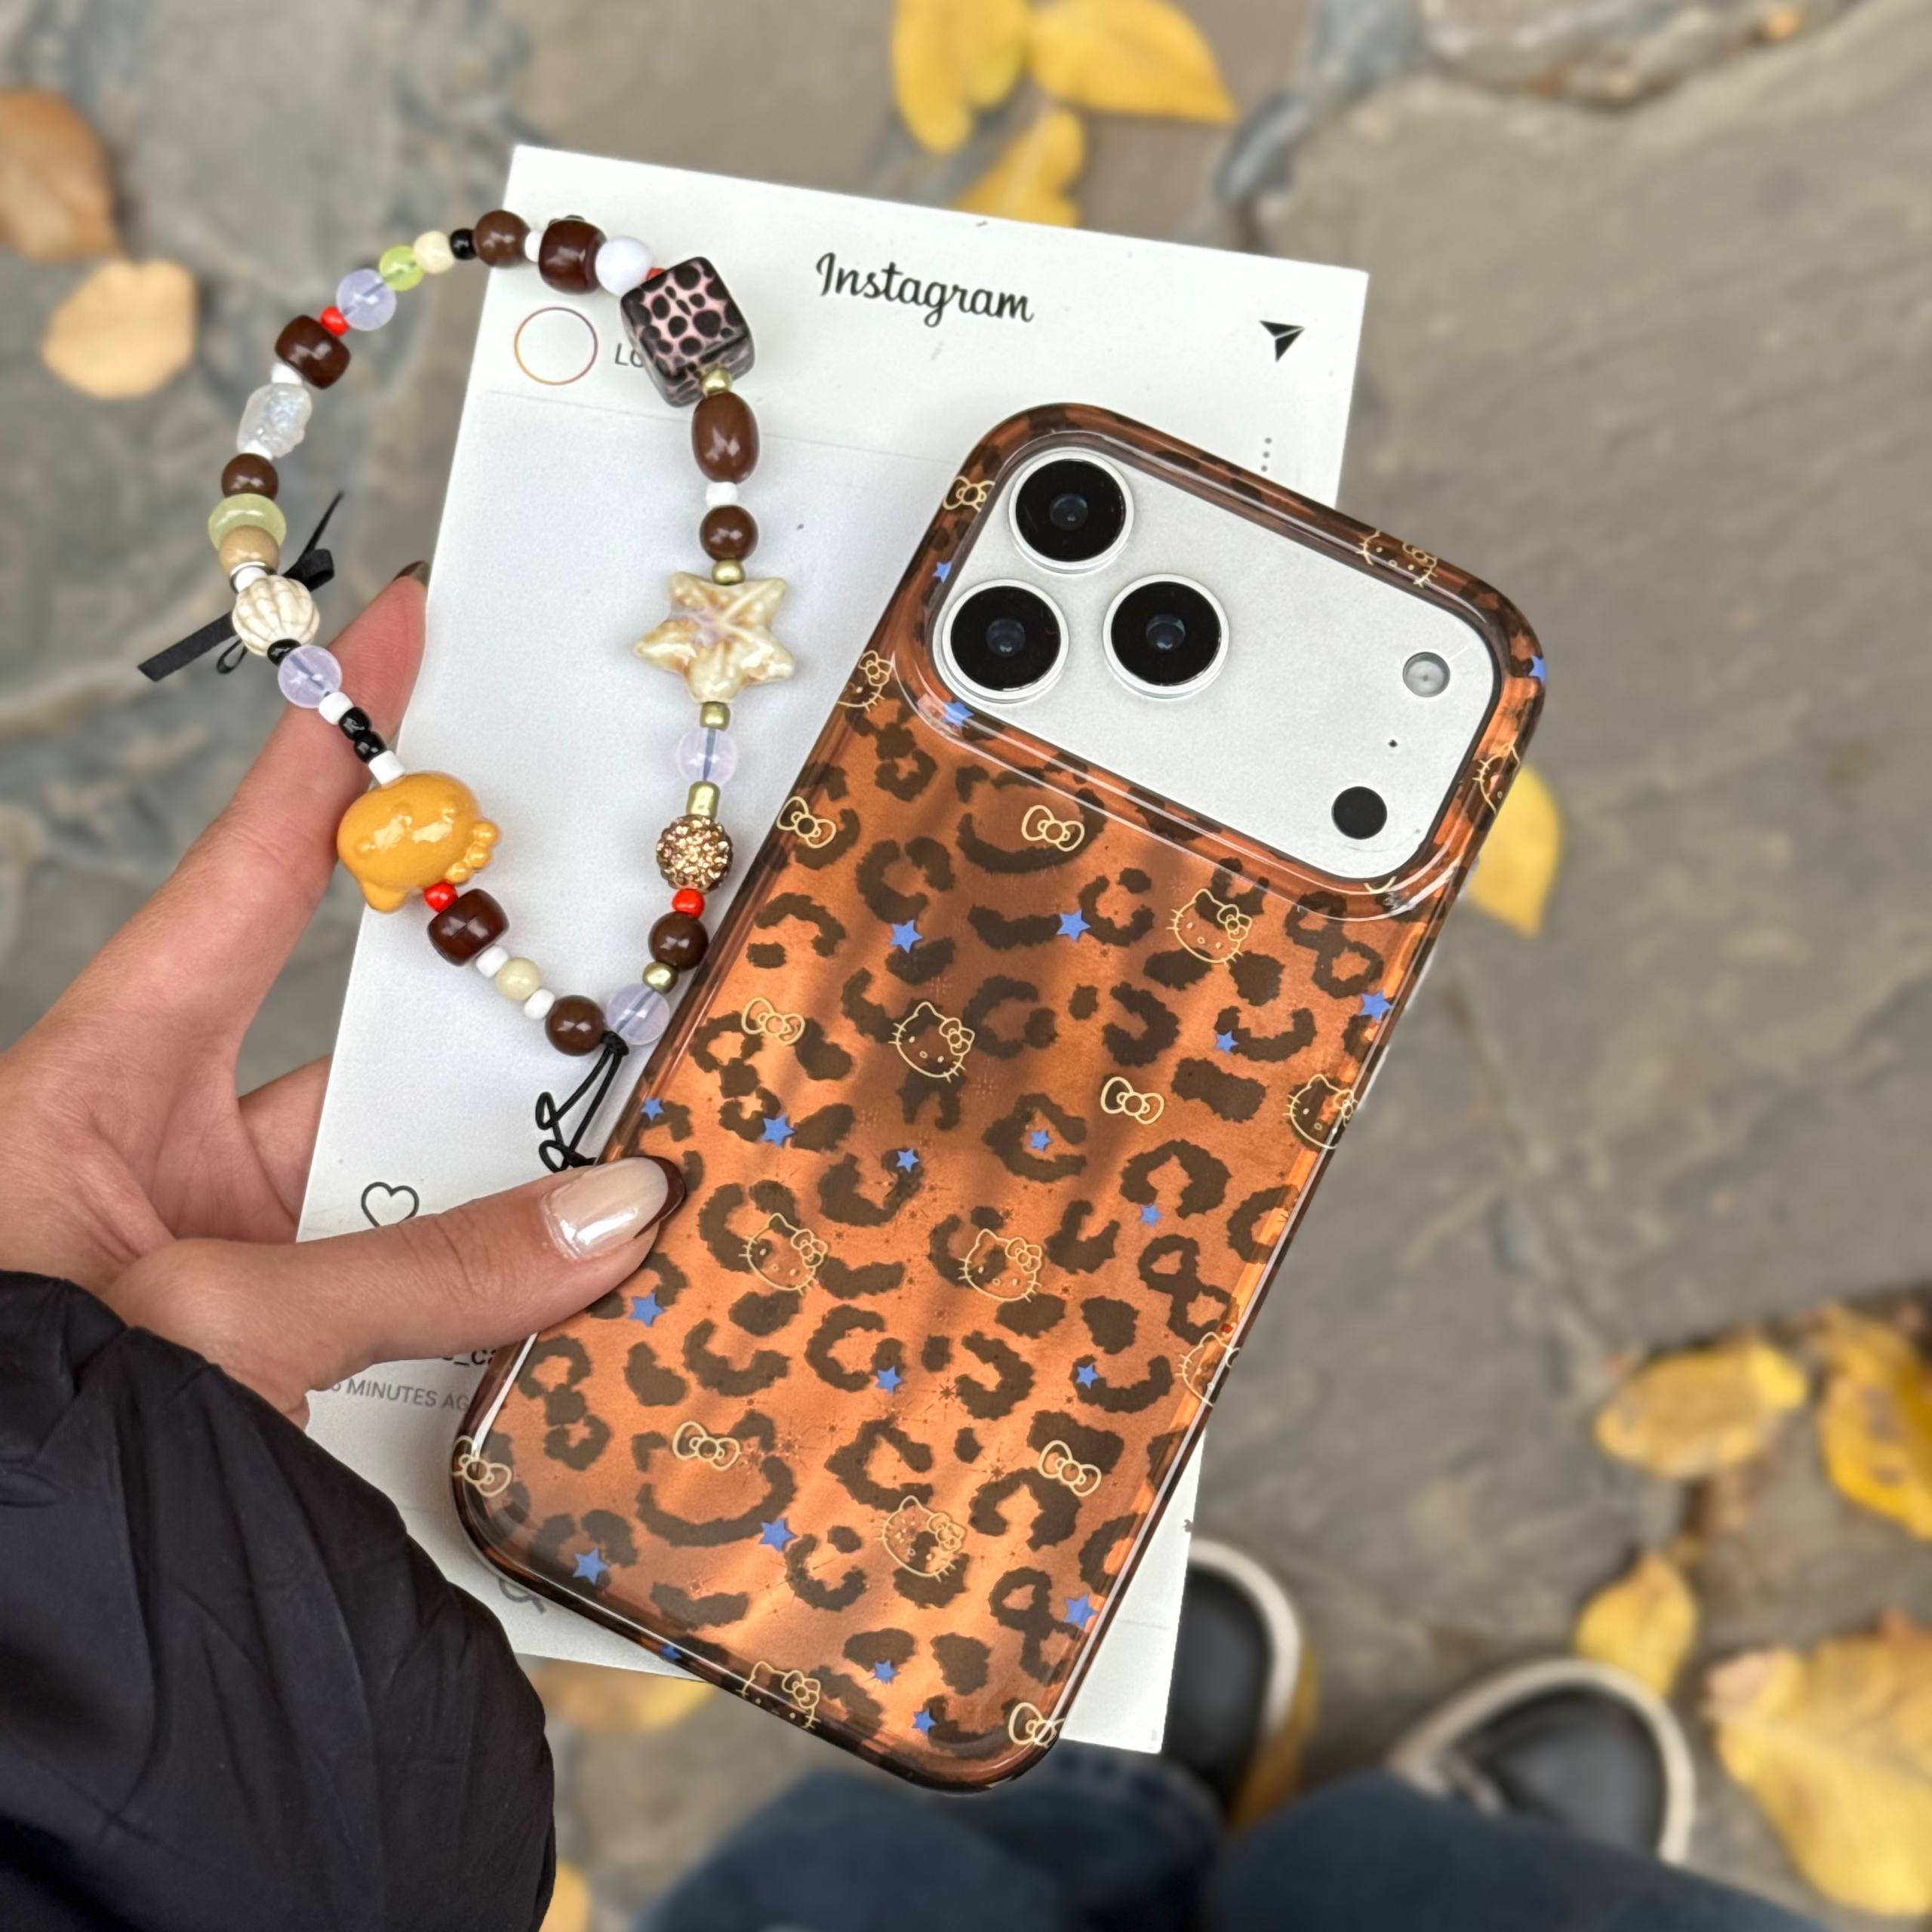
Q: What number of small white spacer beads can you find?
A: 9